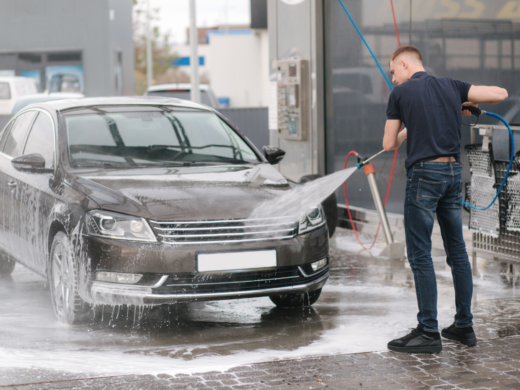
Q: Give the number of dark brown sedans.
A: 1